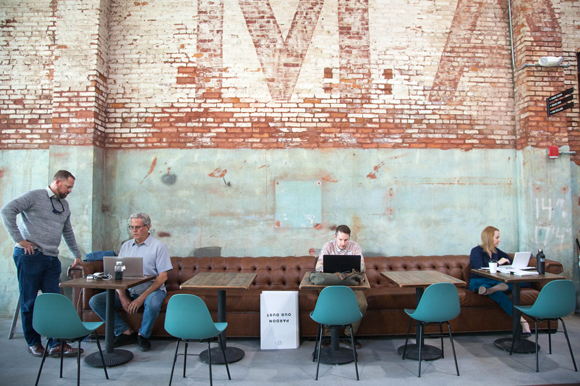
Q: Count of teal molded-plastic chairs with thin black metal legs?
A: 5